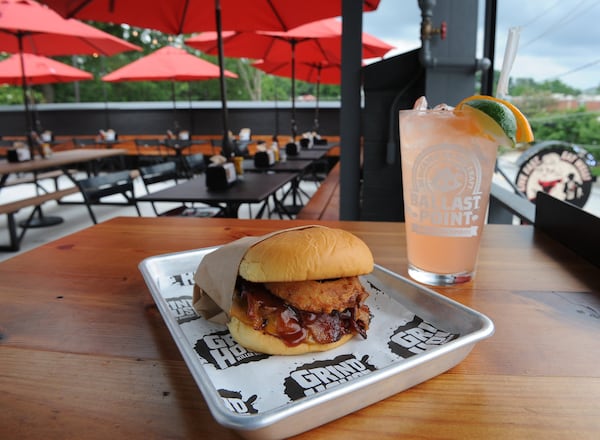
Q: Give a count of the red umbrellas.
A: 6